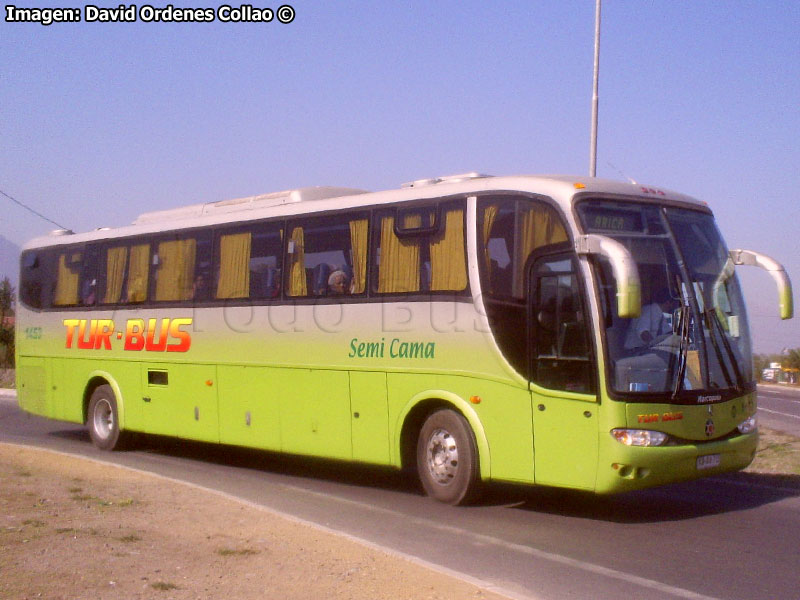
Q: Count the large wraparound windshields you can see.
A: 1